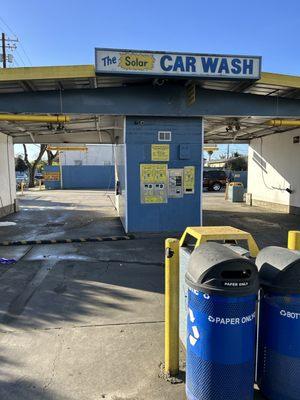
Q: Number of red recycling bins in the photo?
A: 0